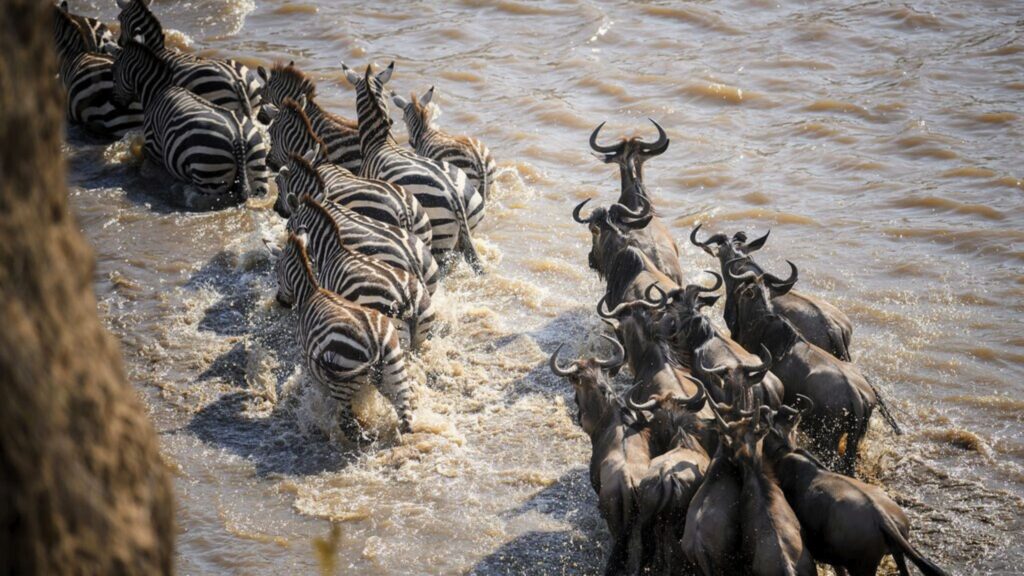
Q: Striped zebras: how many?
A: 11